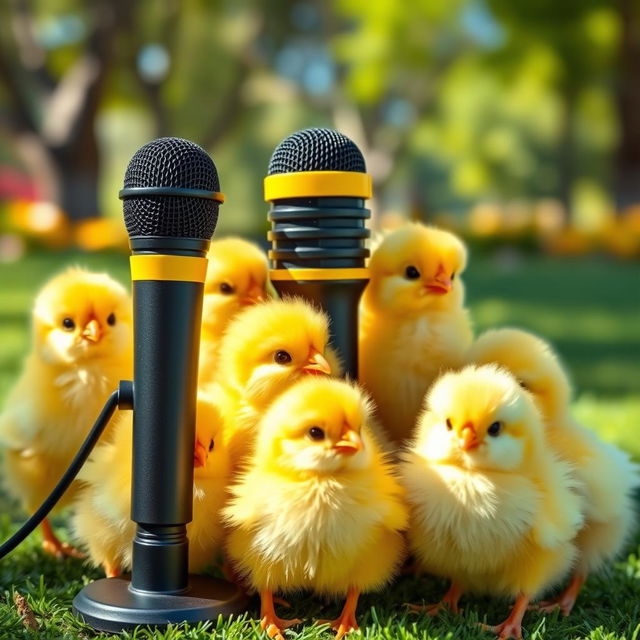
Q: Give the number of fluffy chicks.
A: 8